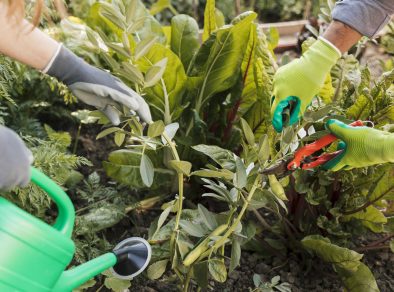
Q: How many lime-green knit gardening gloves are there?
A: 2